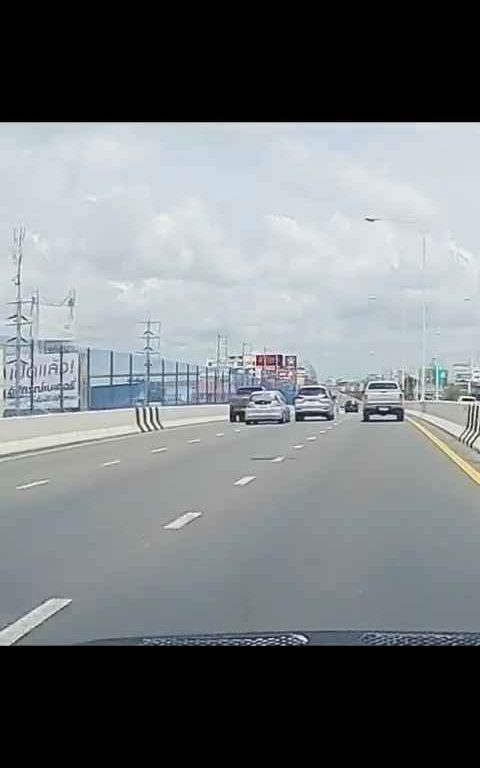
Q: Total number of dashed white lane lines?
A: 2